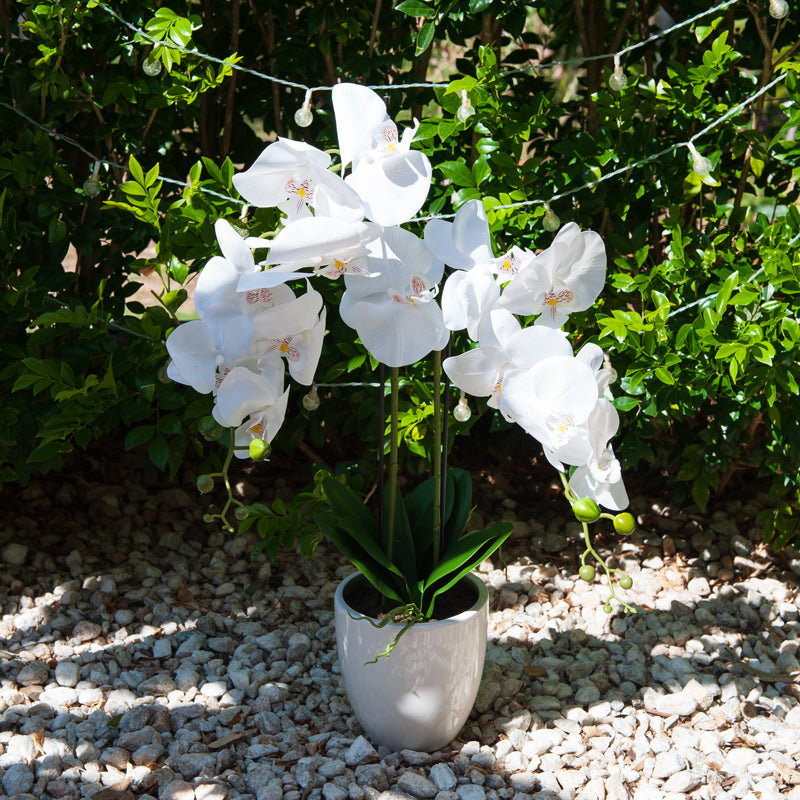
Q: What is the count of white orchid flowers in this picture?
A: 13